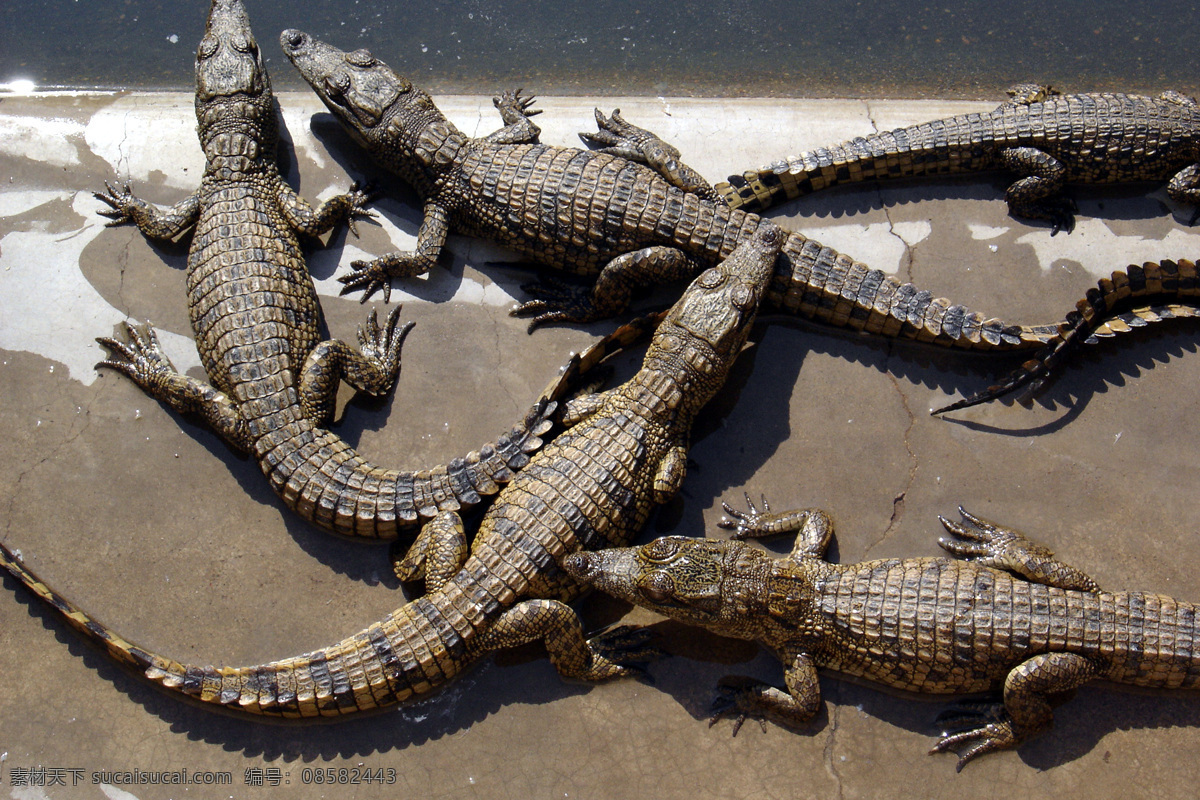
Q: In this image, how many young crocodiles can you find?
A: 5